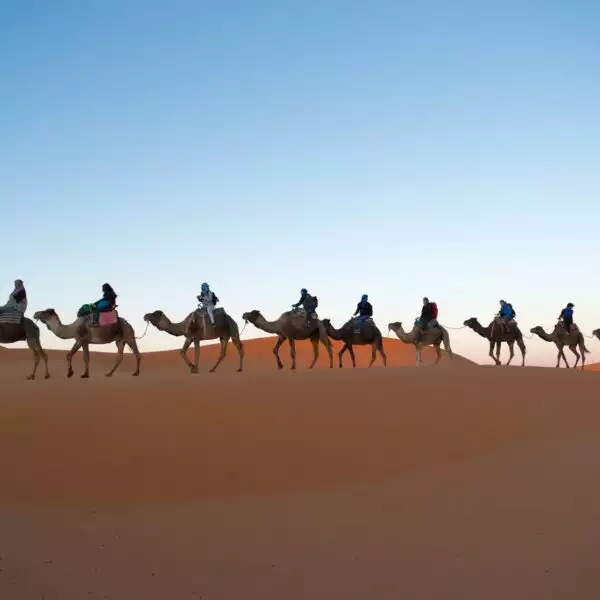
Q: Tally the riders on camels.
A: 8